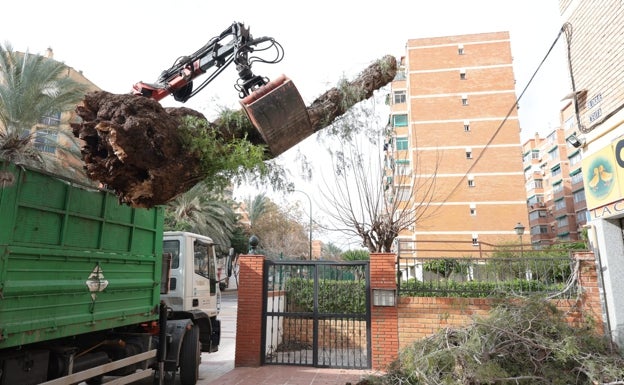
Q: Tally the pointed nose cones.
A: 0